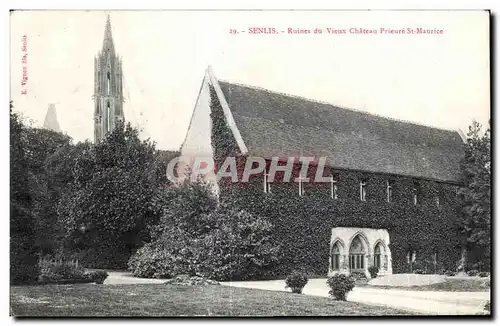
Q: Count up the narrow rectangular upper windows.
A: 7